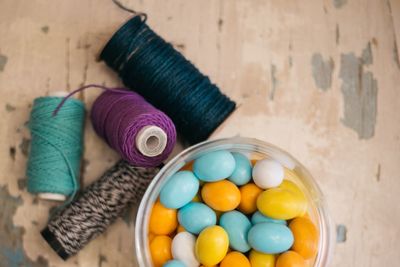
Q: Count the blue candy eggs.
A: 8